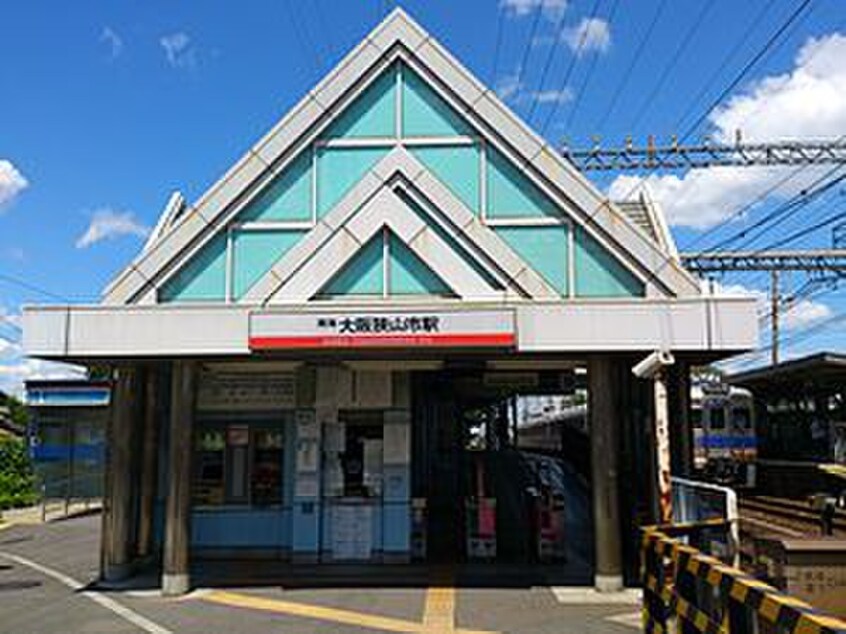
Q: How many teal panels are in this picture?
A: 12